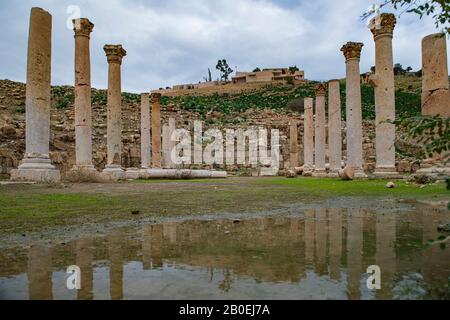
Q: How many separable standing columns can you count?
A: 14